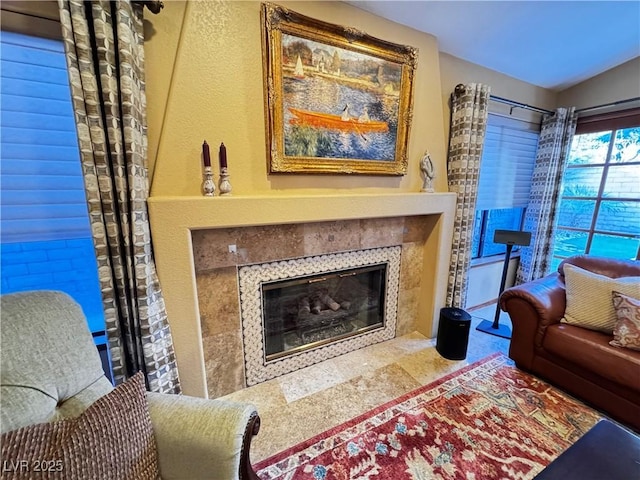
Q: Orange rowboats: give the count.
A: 1